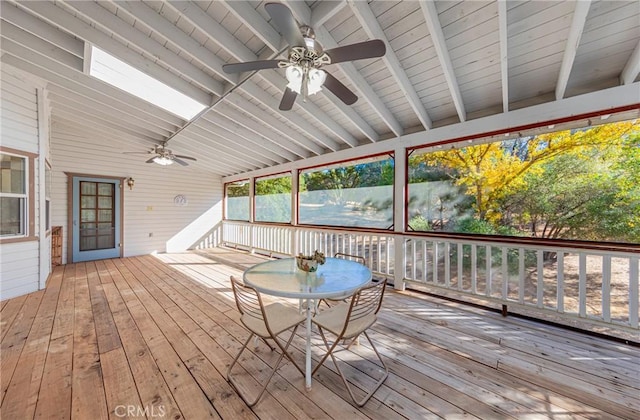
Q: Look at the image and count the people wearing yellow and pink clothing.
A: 0